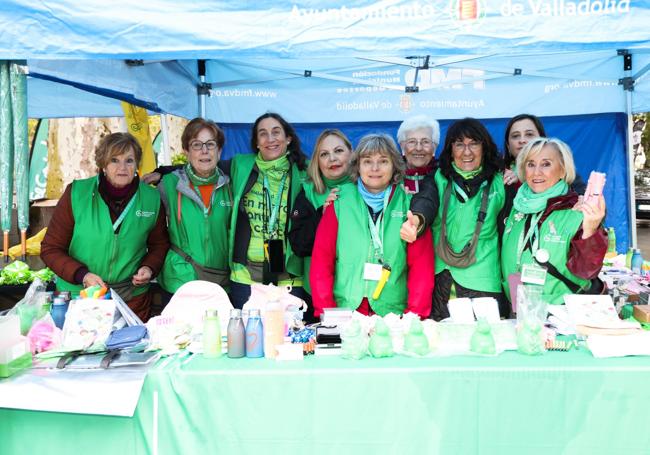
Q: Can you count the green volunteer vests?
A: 7